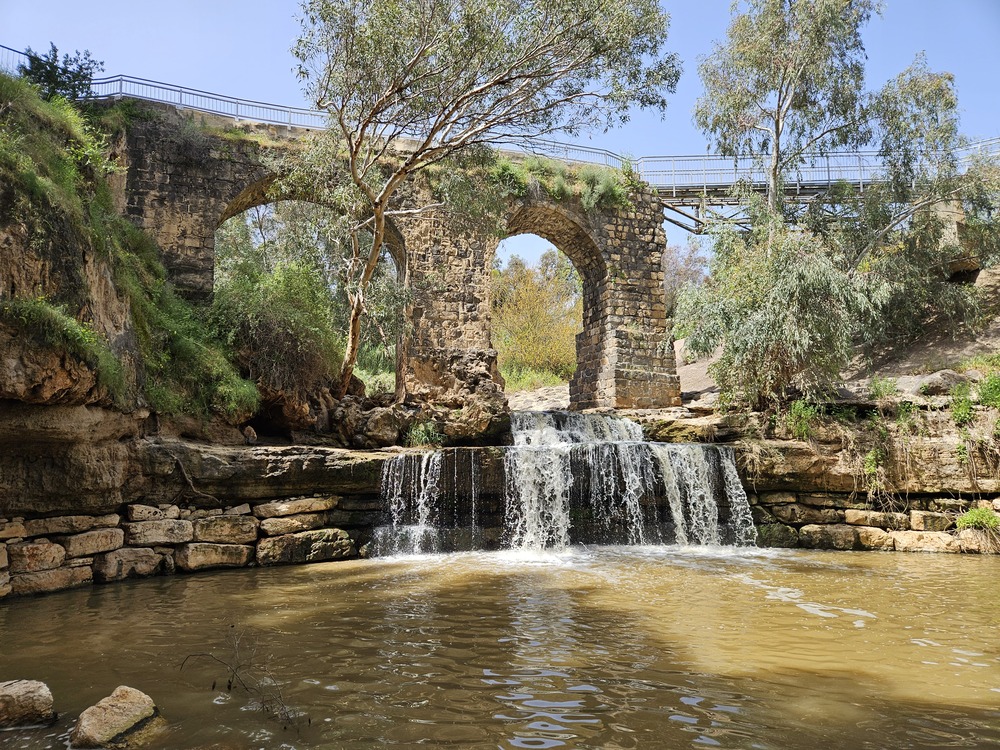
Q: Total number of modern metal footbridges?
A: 1